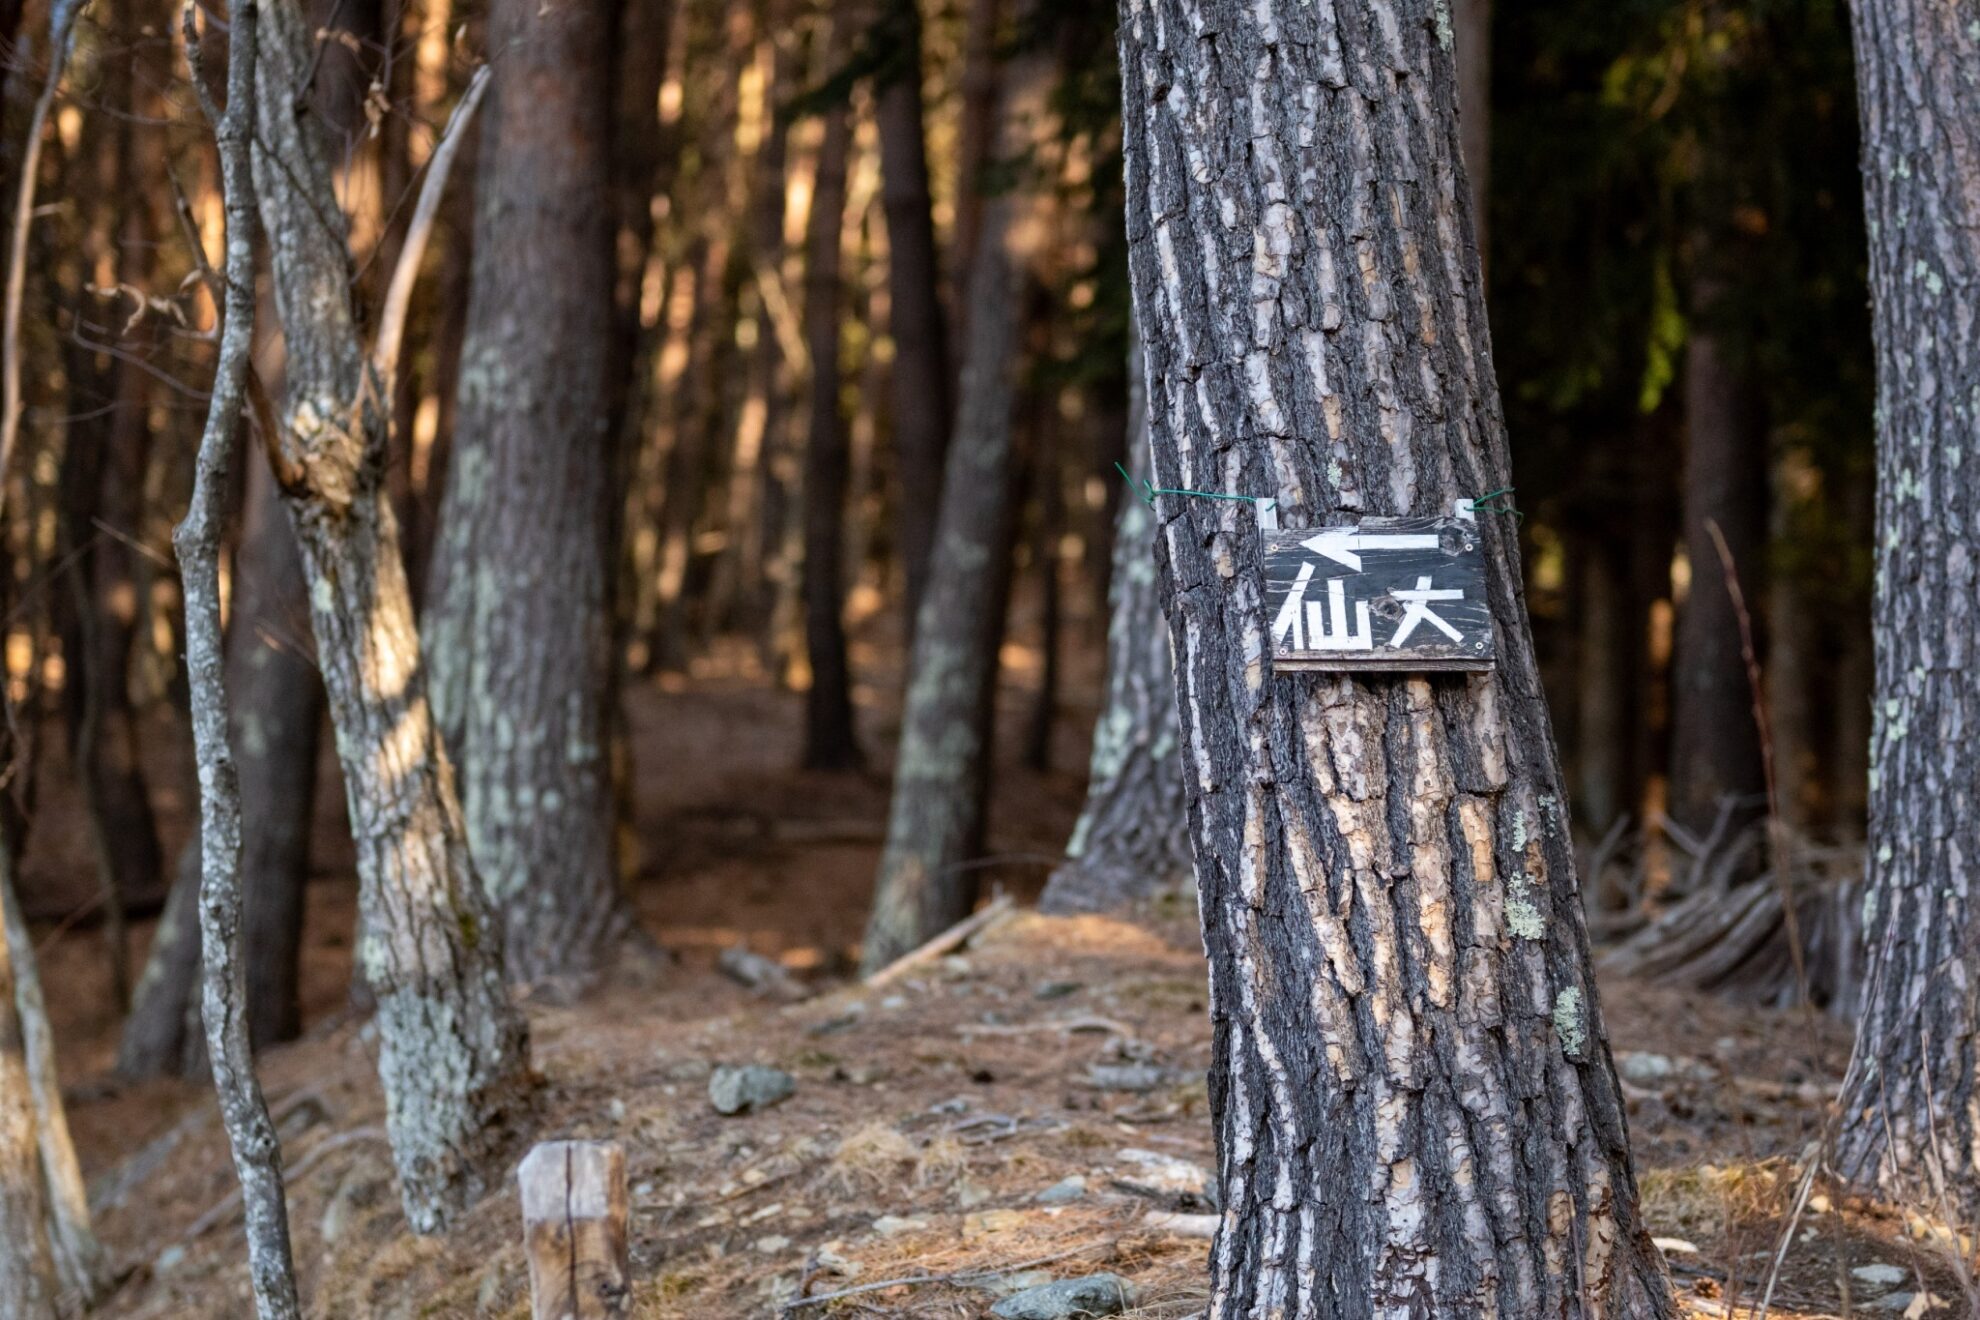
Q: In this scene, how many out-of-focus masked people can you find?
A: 0